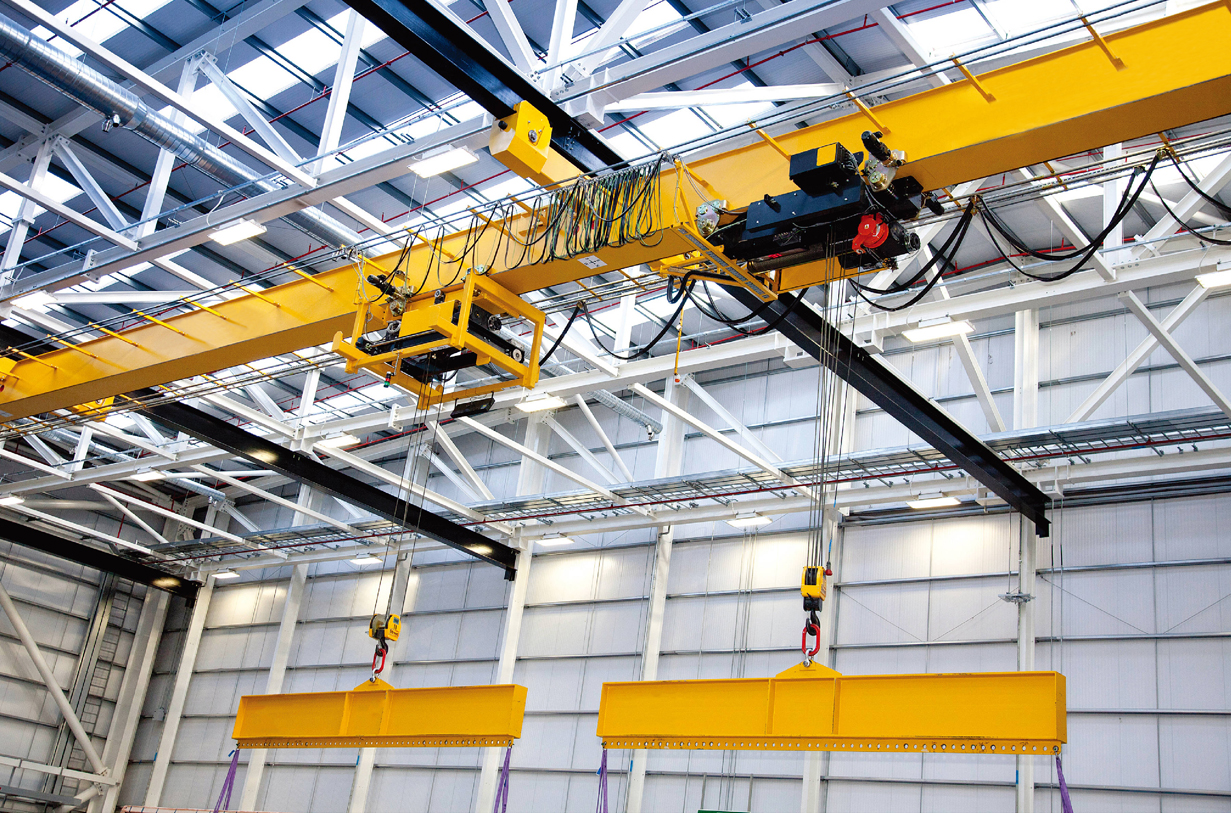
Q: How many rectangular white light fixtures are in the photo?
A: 14